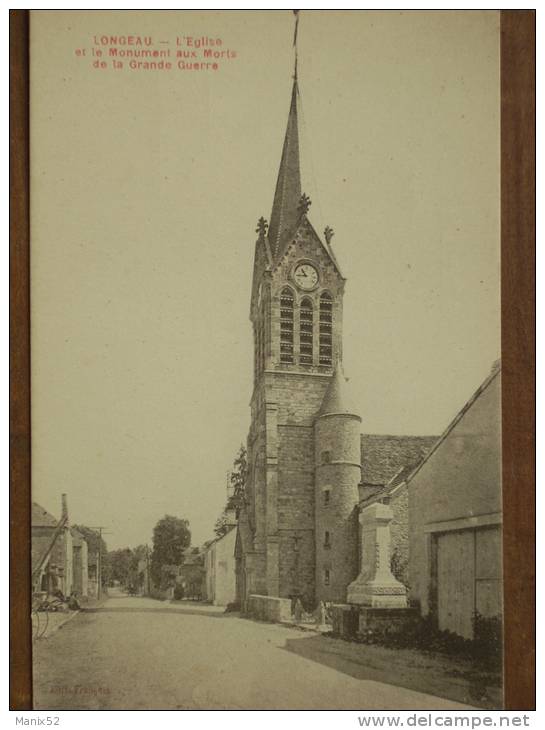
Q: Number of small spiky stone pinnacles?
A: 3